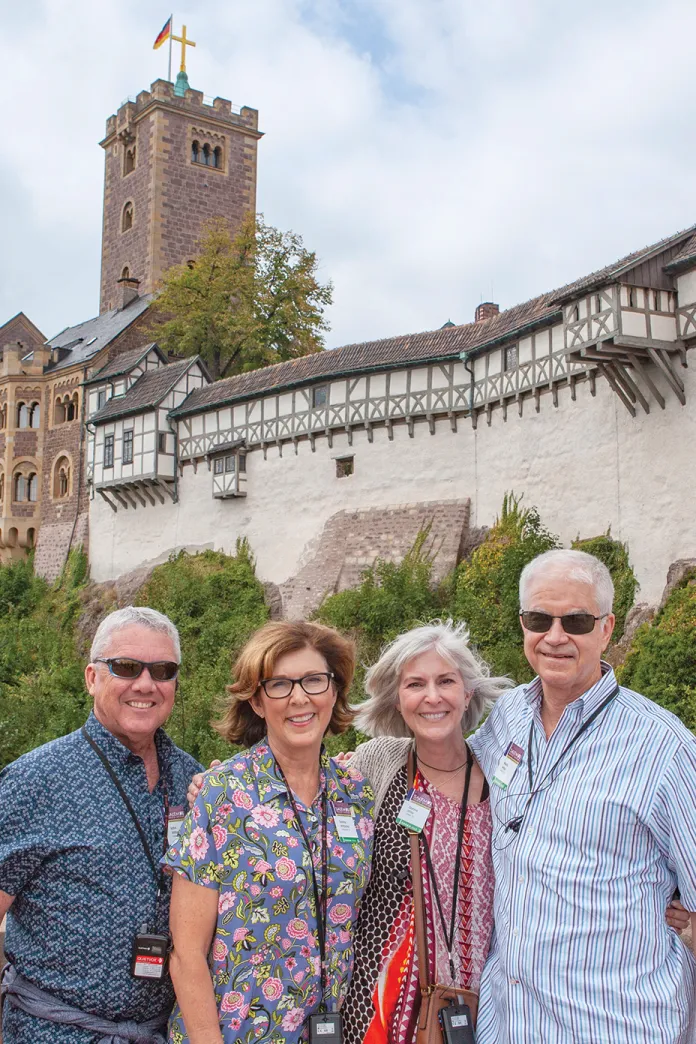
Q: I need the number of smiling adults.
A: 4